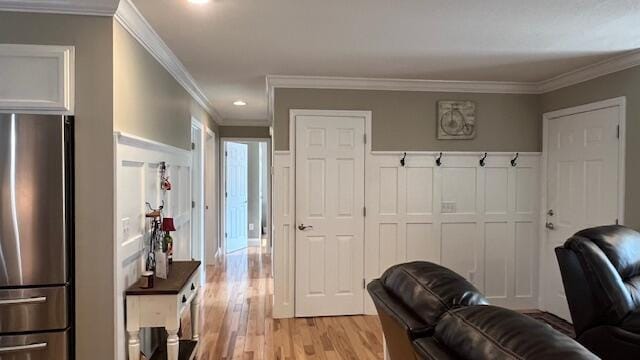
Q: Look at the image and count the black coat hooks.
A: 4